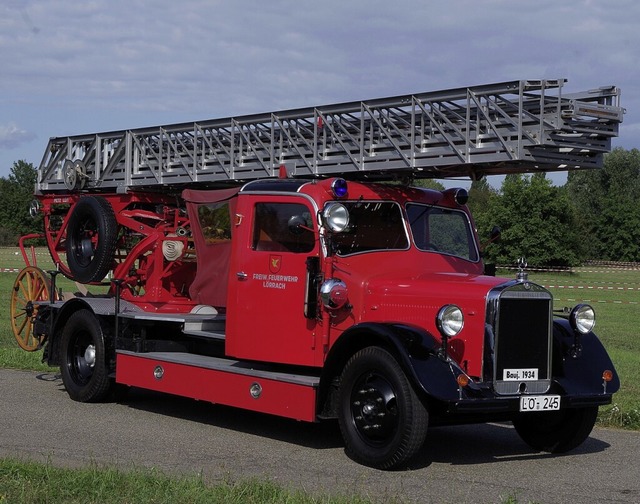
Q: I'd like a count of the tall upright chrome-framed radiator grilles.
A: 1